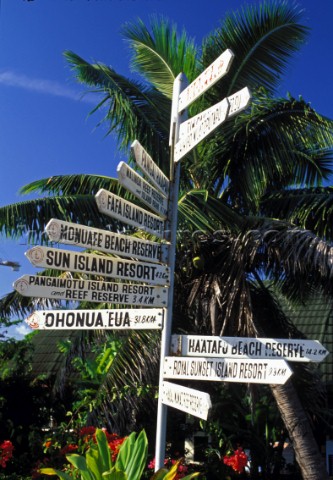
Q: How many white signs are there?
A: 13